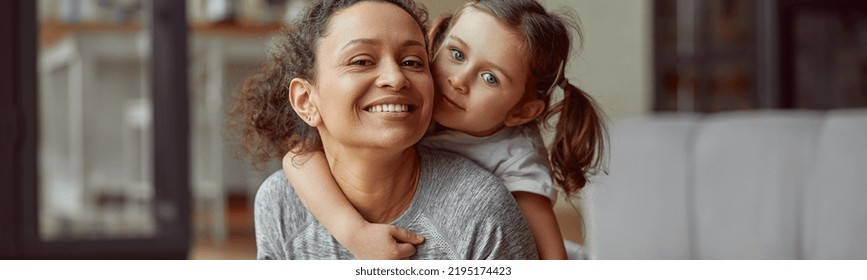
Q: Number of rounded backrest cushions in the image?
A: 3